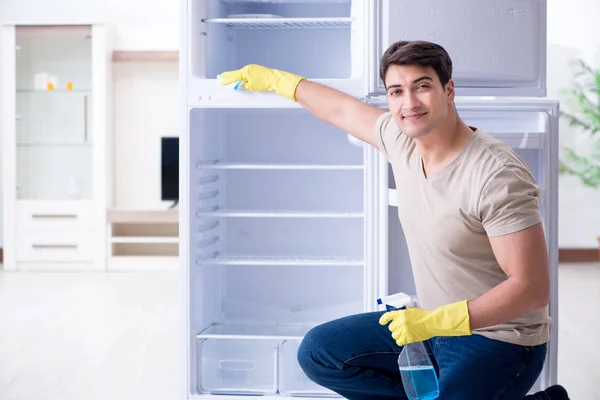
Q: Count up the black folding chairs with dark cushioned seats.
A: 0